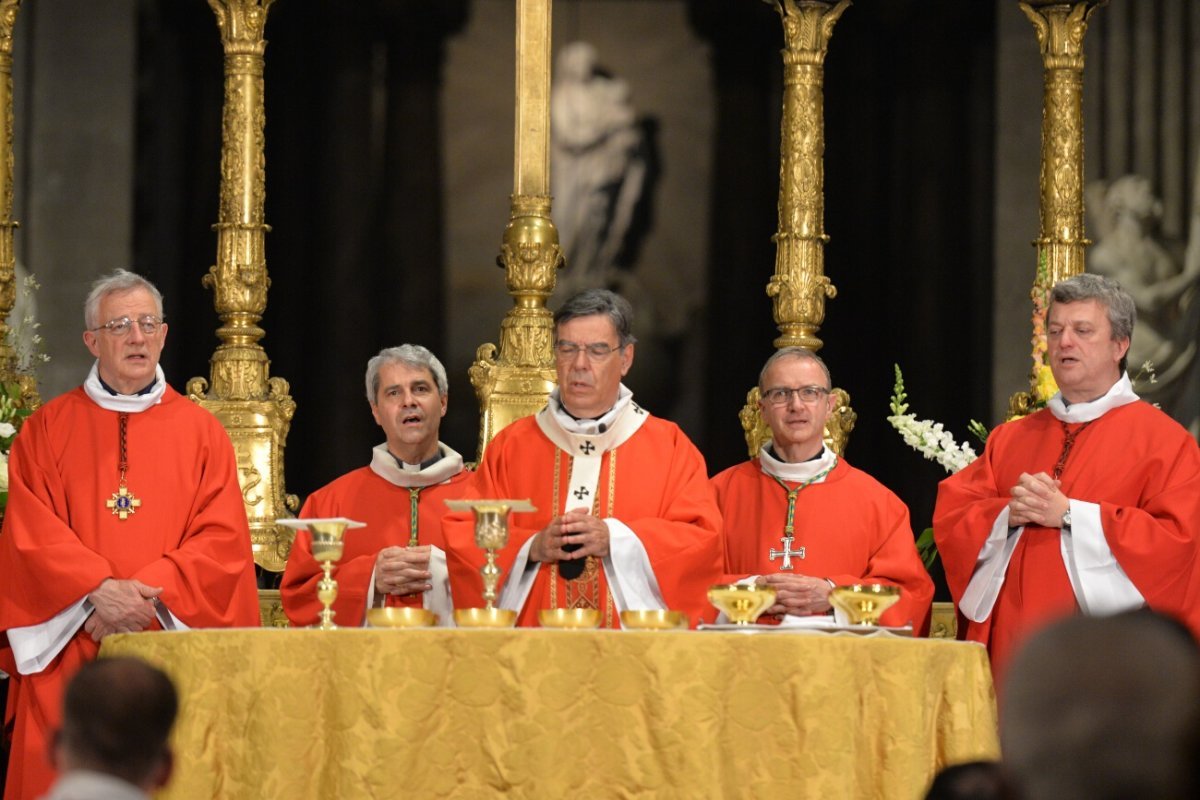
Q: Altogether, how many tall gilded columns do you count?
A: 5